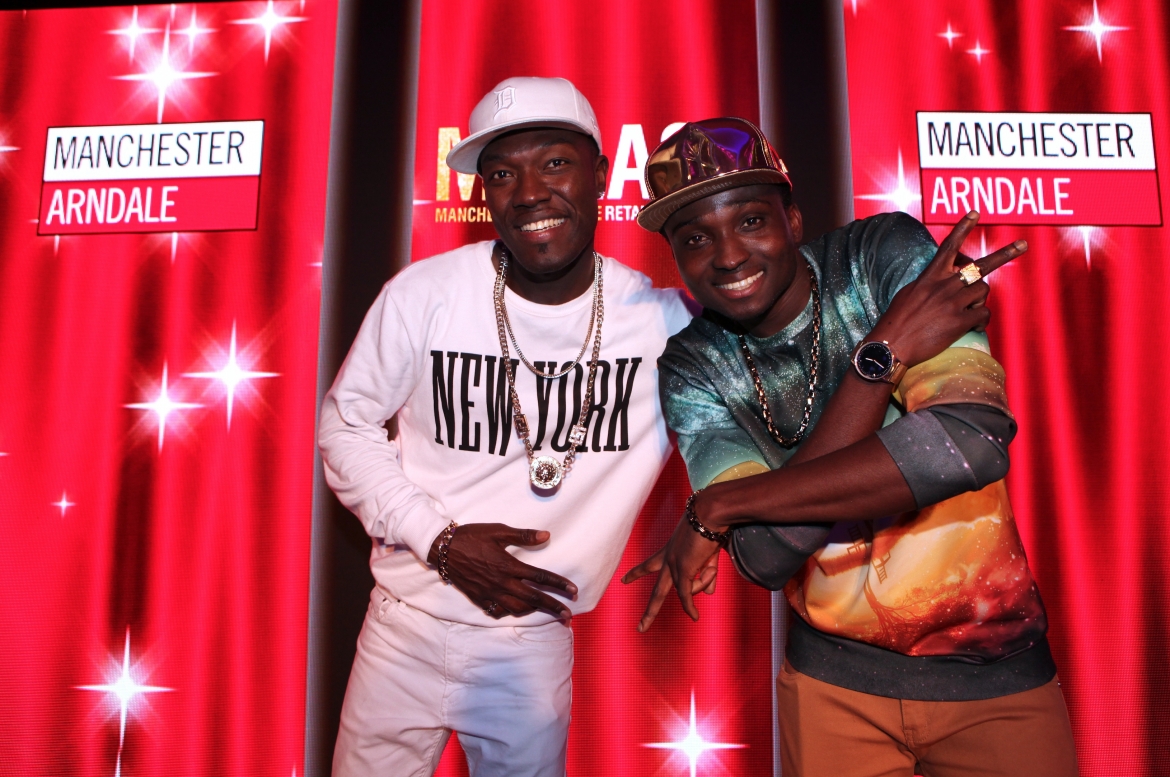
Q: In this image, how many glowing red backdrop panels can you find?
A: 3